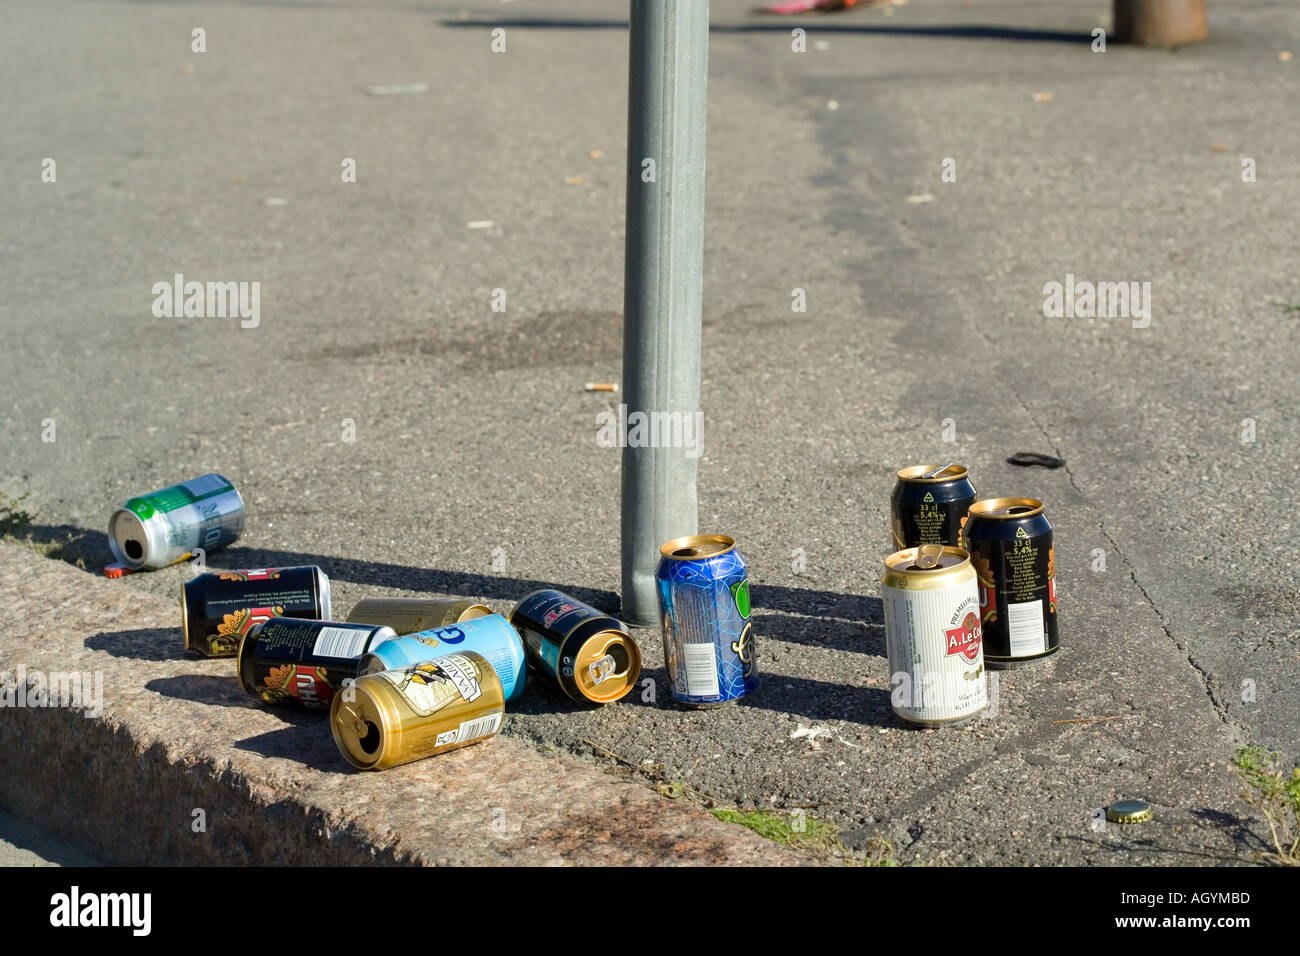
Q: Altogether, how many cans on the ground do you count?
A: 11